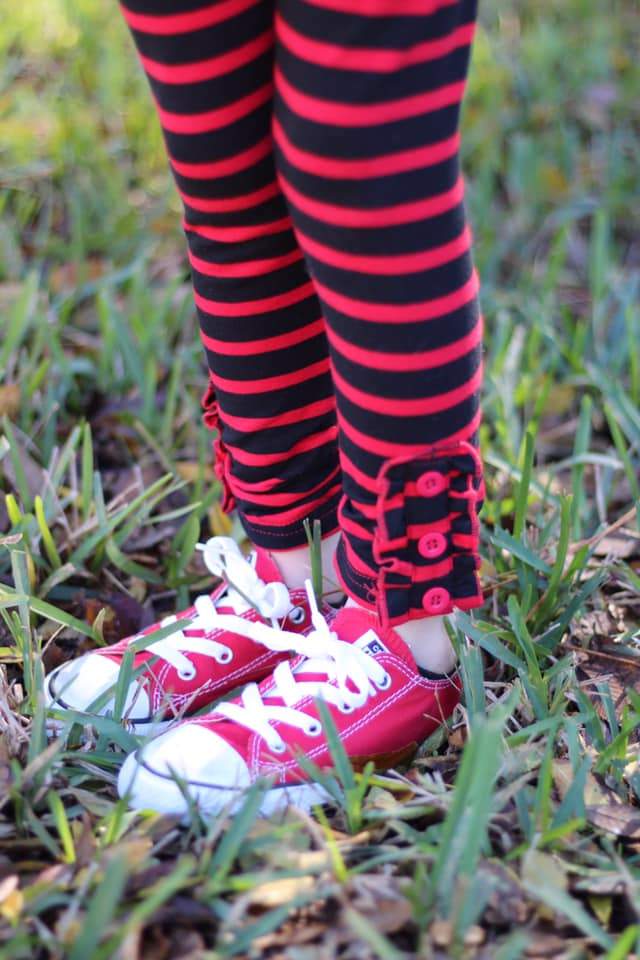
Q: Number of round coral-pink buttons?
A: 3